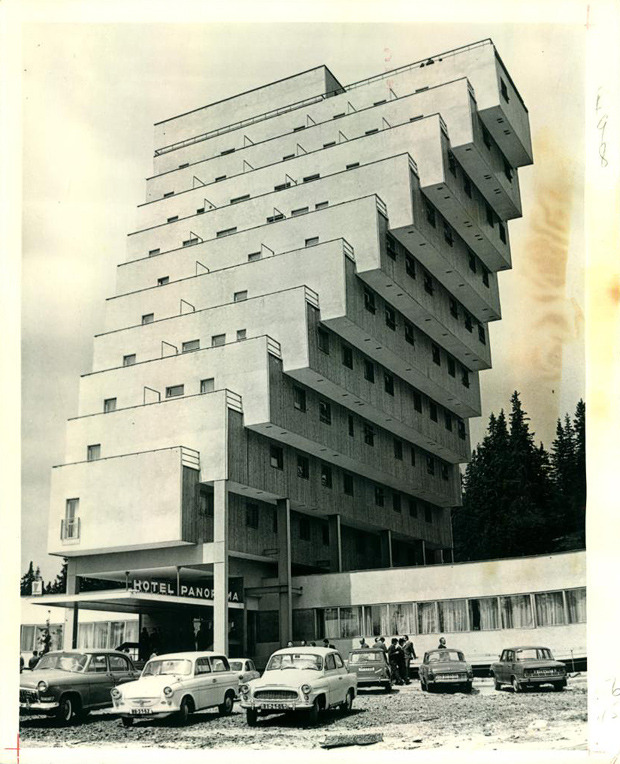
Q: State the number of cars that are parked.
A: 7